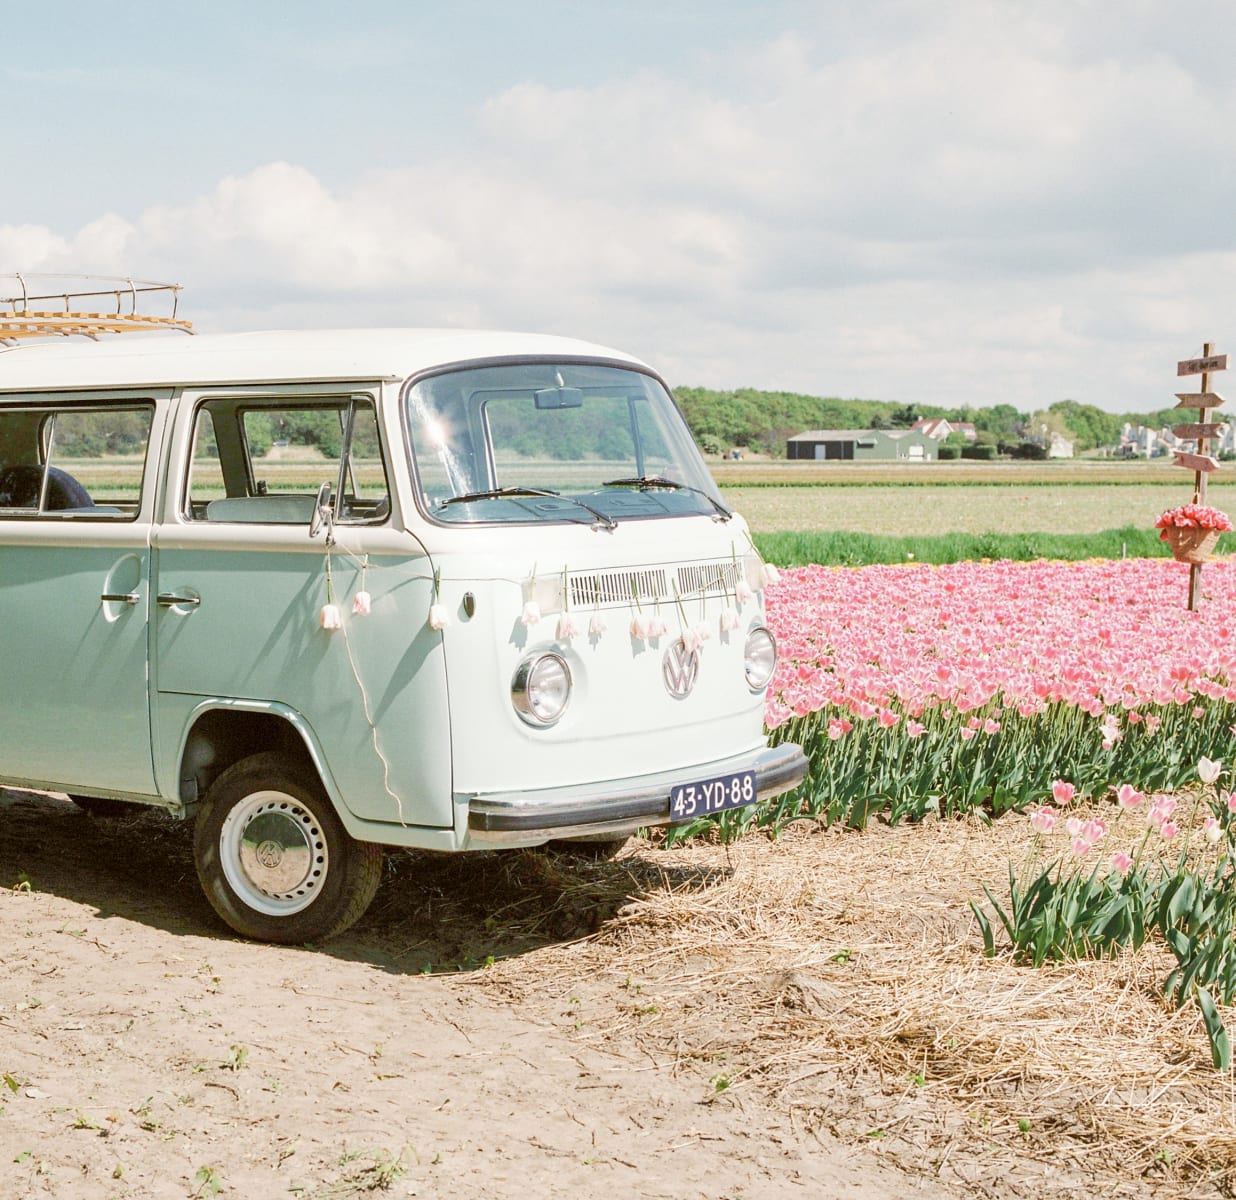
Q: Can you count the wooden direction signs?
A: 4